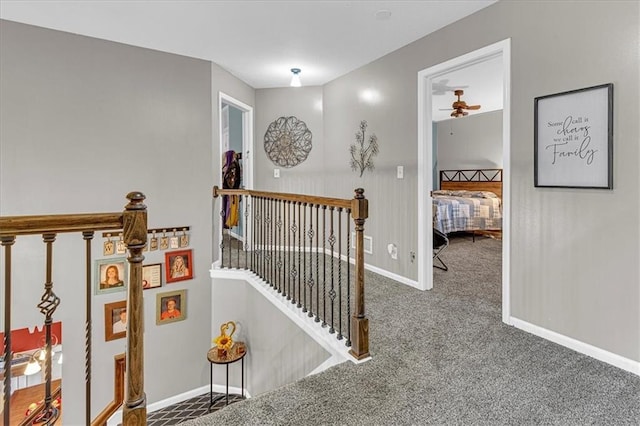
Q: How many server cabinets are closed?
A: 0